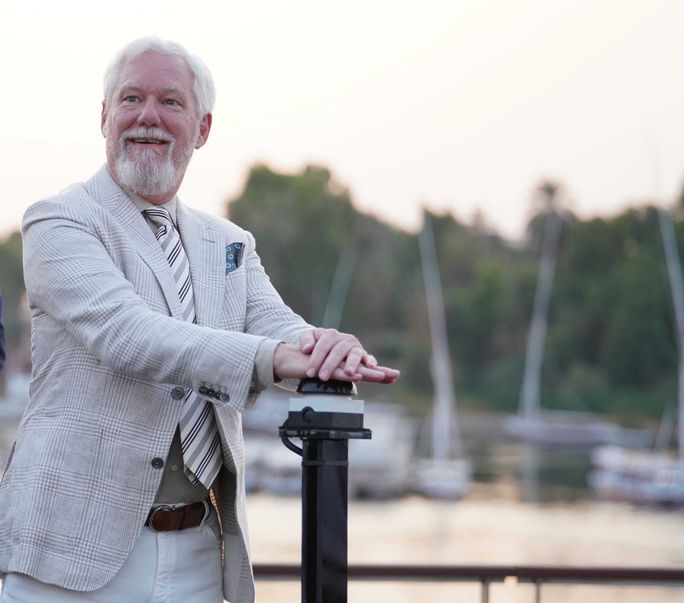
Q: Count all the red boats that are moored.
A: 0